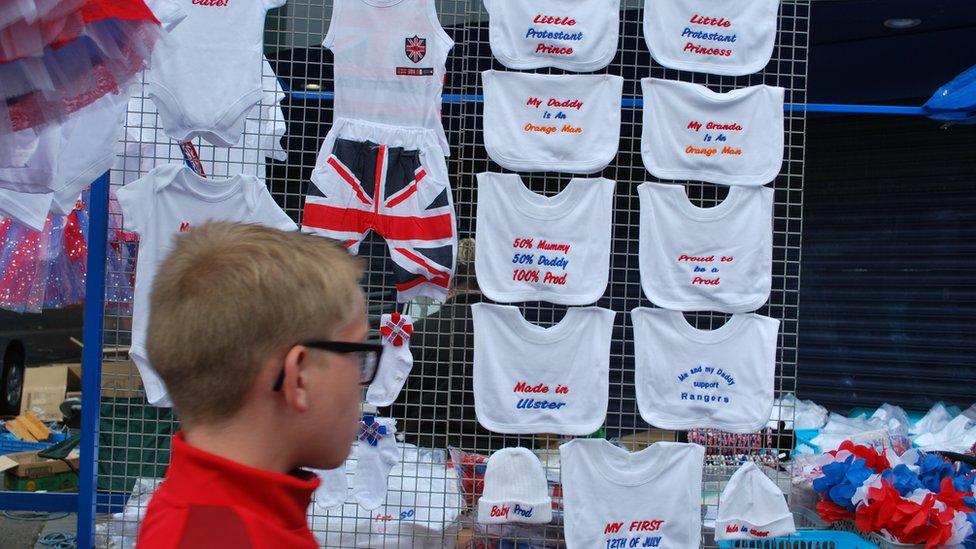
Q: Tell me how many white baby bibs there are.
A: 9